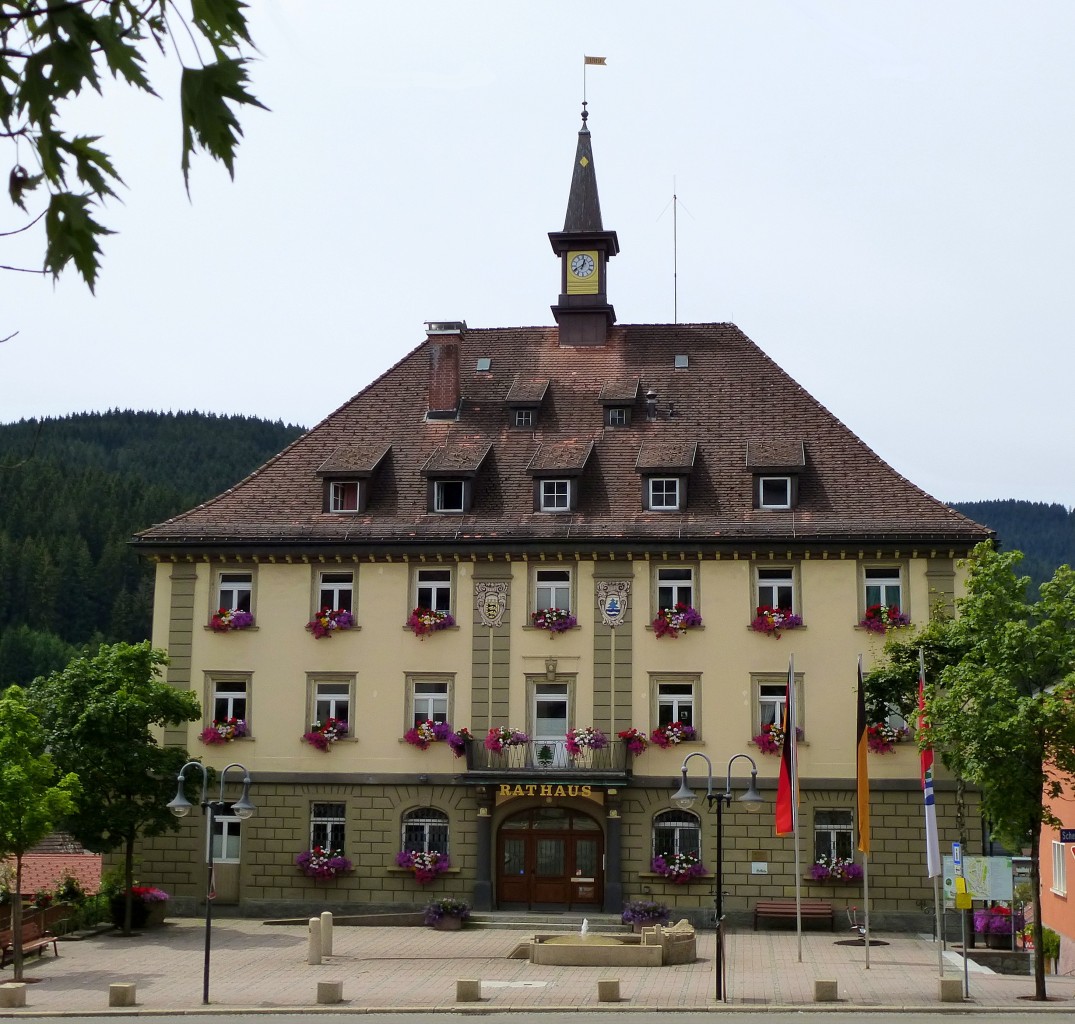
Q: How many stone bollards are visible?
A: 9